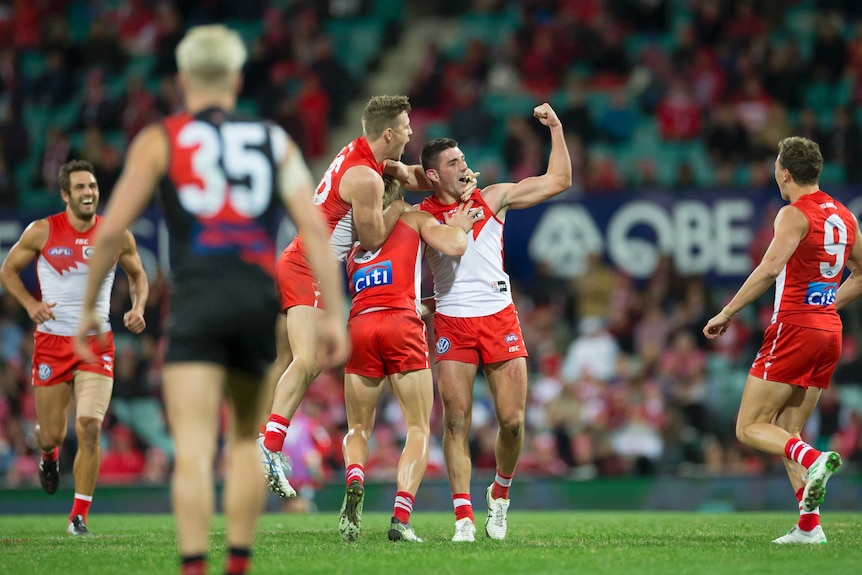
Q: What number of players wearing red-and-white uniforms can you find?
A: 5